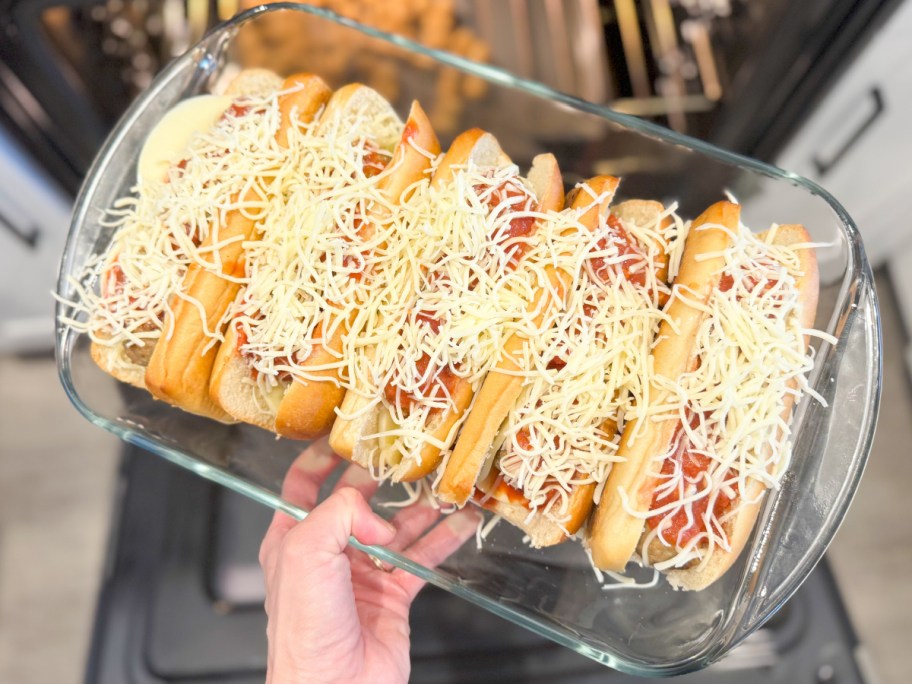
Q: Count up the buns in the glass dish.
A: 5